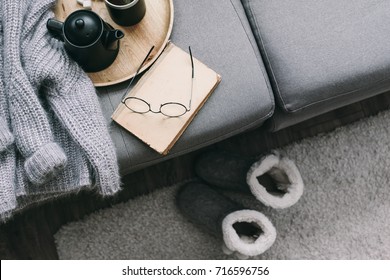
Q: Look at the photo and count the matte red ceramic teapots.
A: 0